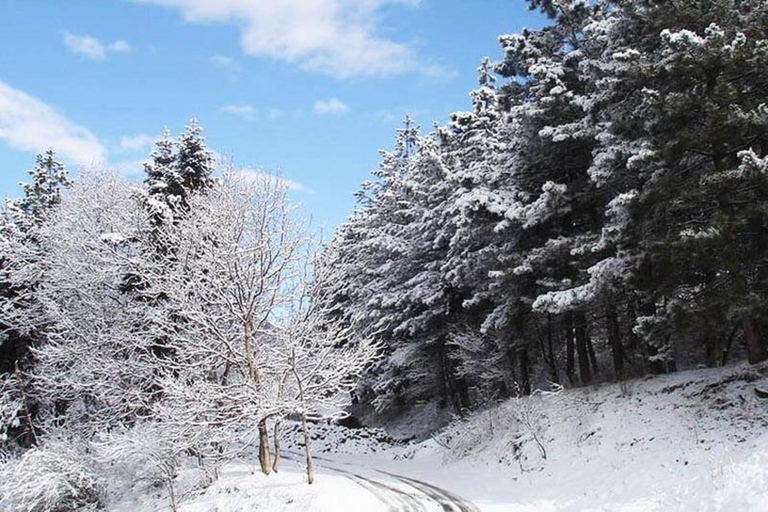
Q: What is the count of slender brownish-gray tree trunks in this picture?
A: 3